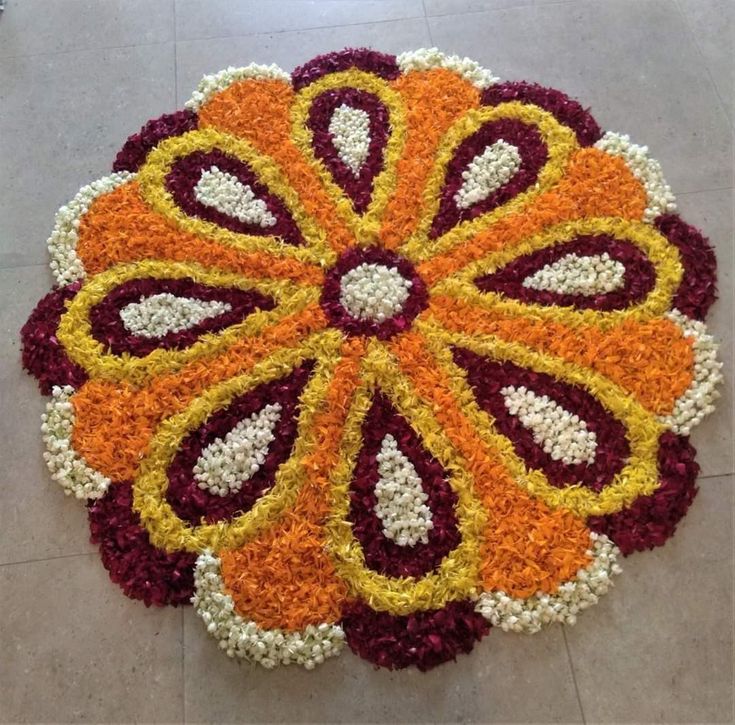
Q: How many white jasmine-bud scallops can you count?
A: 8